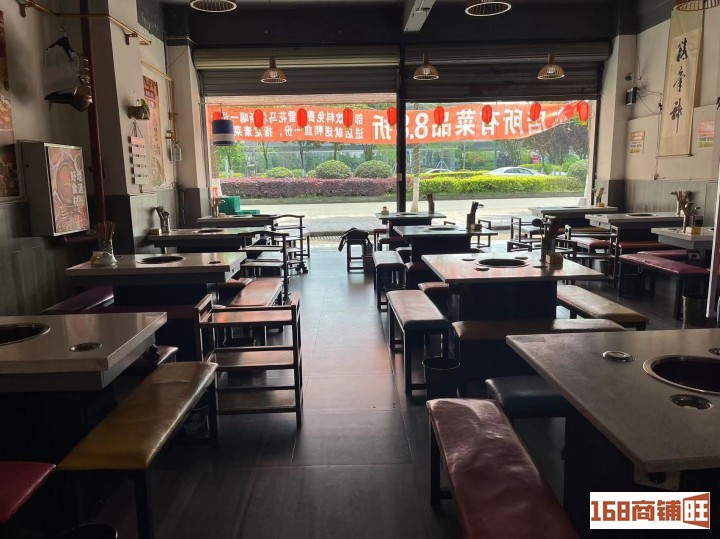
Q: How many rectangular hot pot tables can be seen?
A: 11